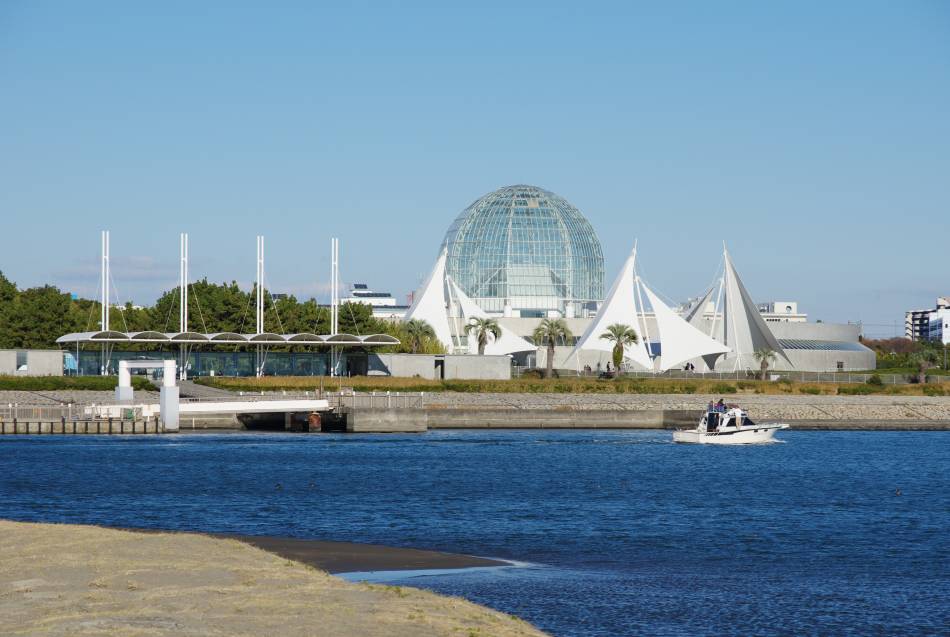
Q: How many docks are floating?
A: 1